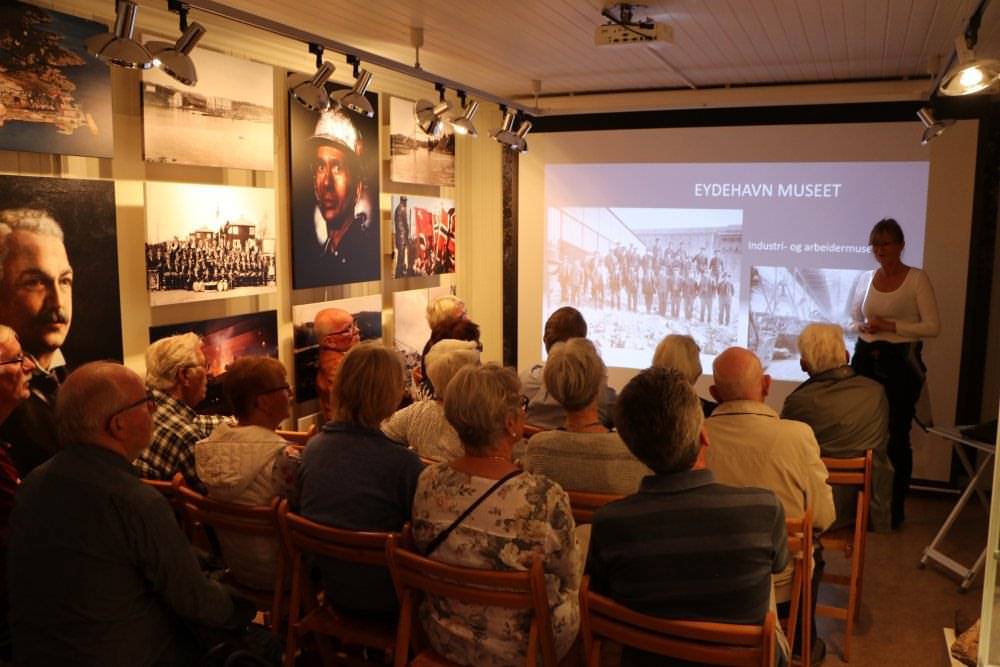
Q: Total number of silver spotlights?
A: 10